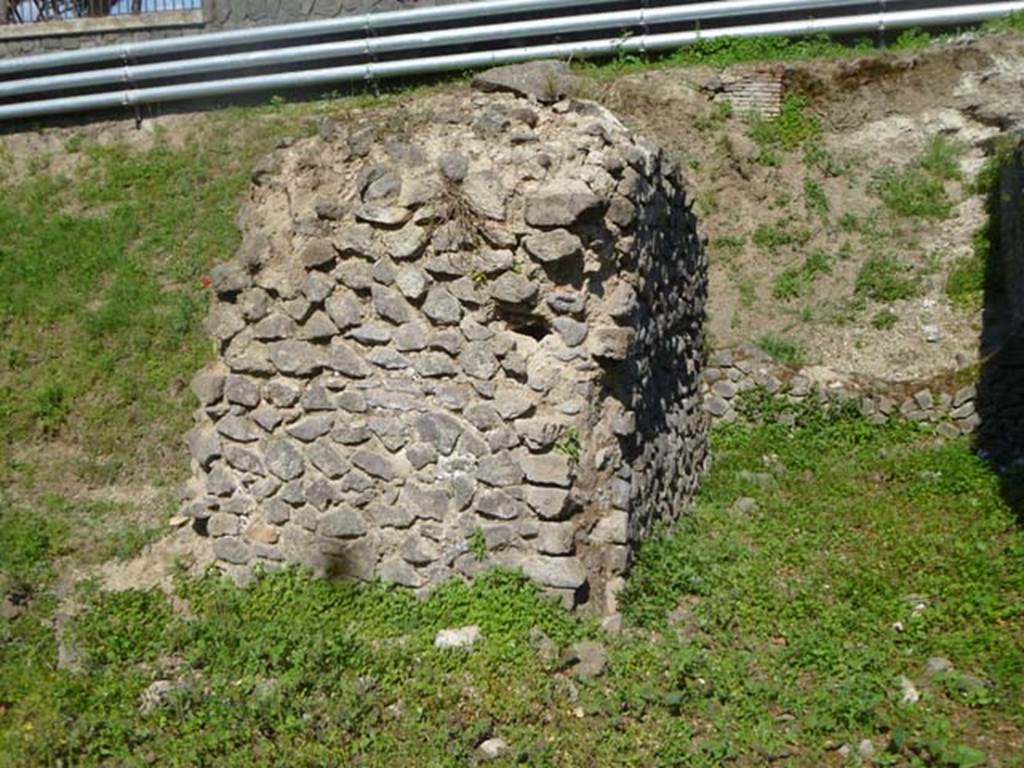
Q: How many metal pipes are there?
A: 3